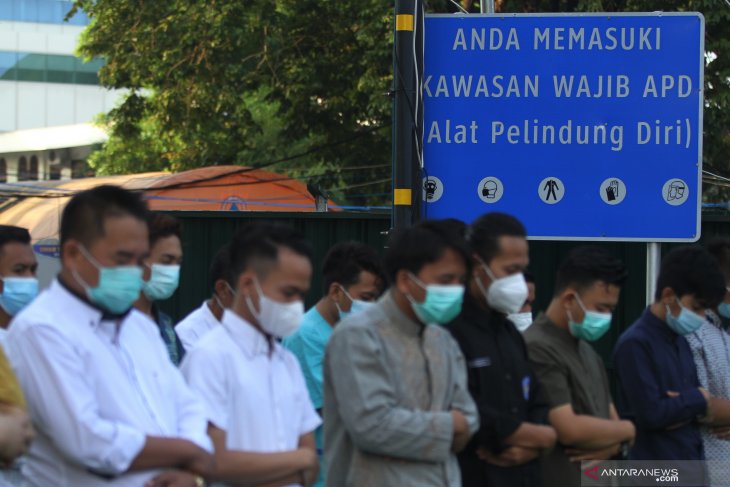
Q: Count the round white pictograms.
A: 5